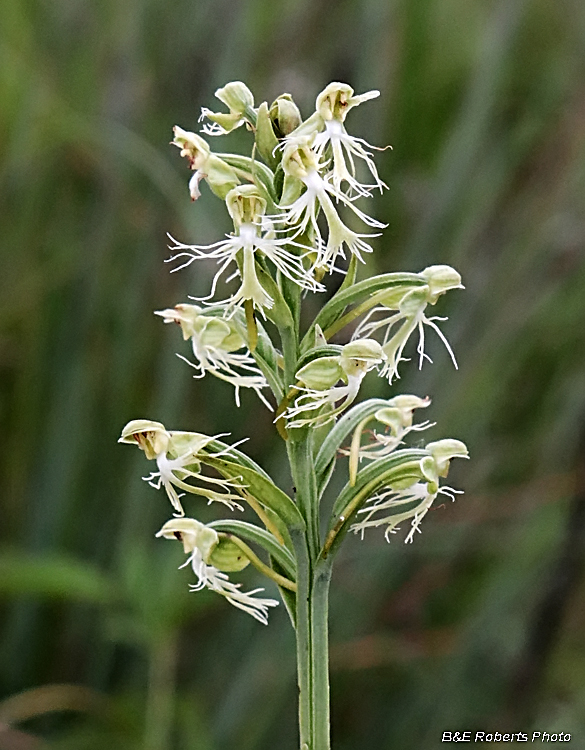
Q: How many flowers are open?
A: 12